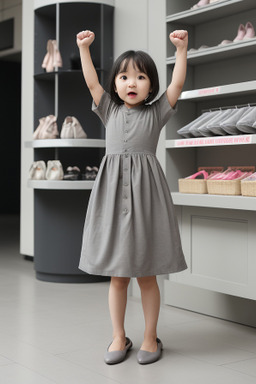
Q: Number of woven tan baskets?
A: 3